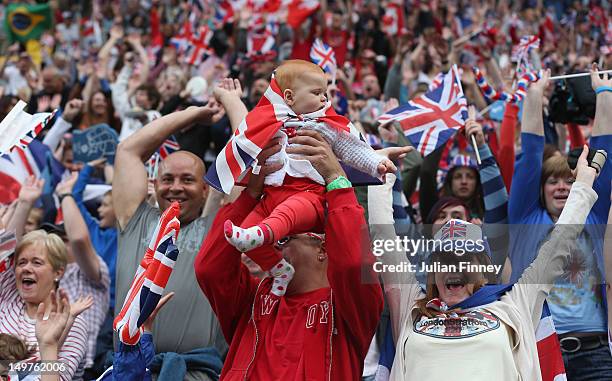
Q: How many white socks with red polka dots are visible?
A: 2